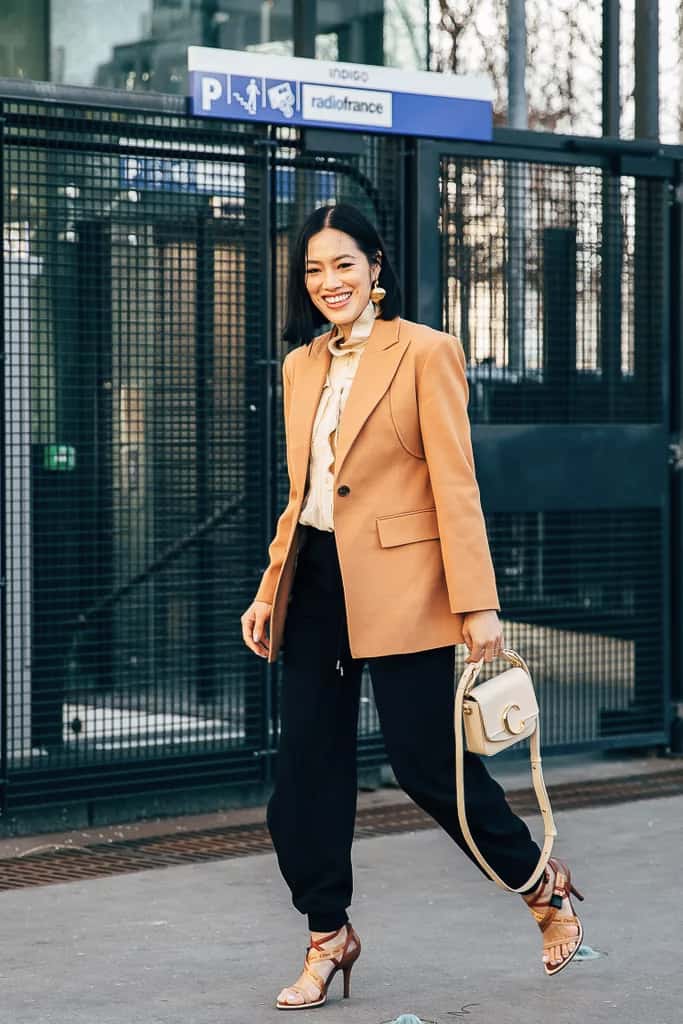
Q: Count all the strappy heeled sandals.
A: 2